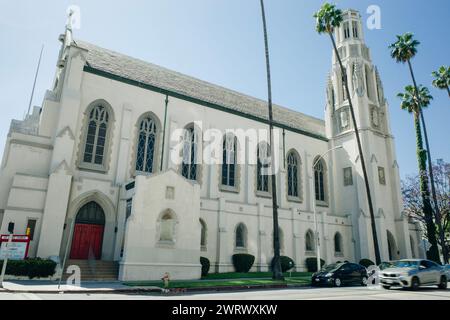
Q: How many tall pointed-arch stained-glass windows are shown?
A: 7